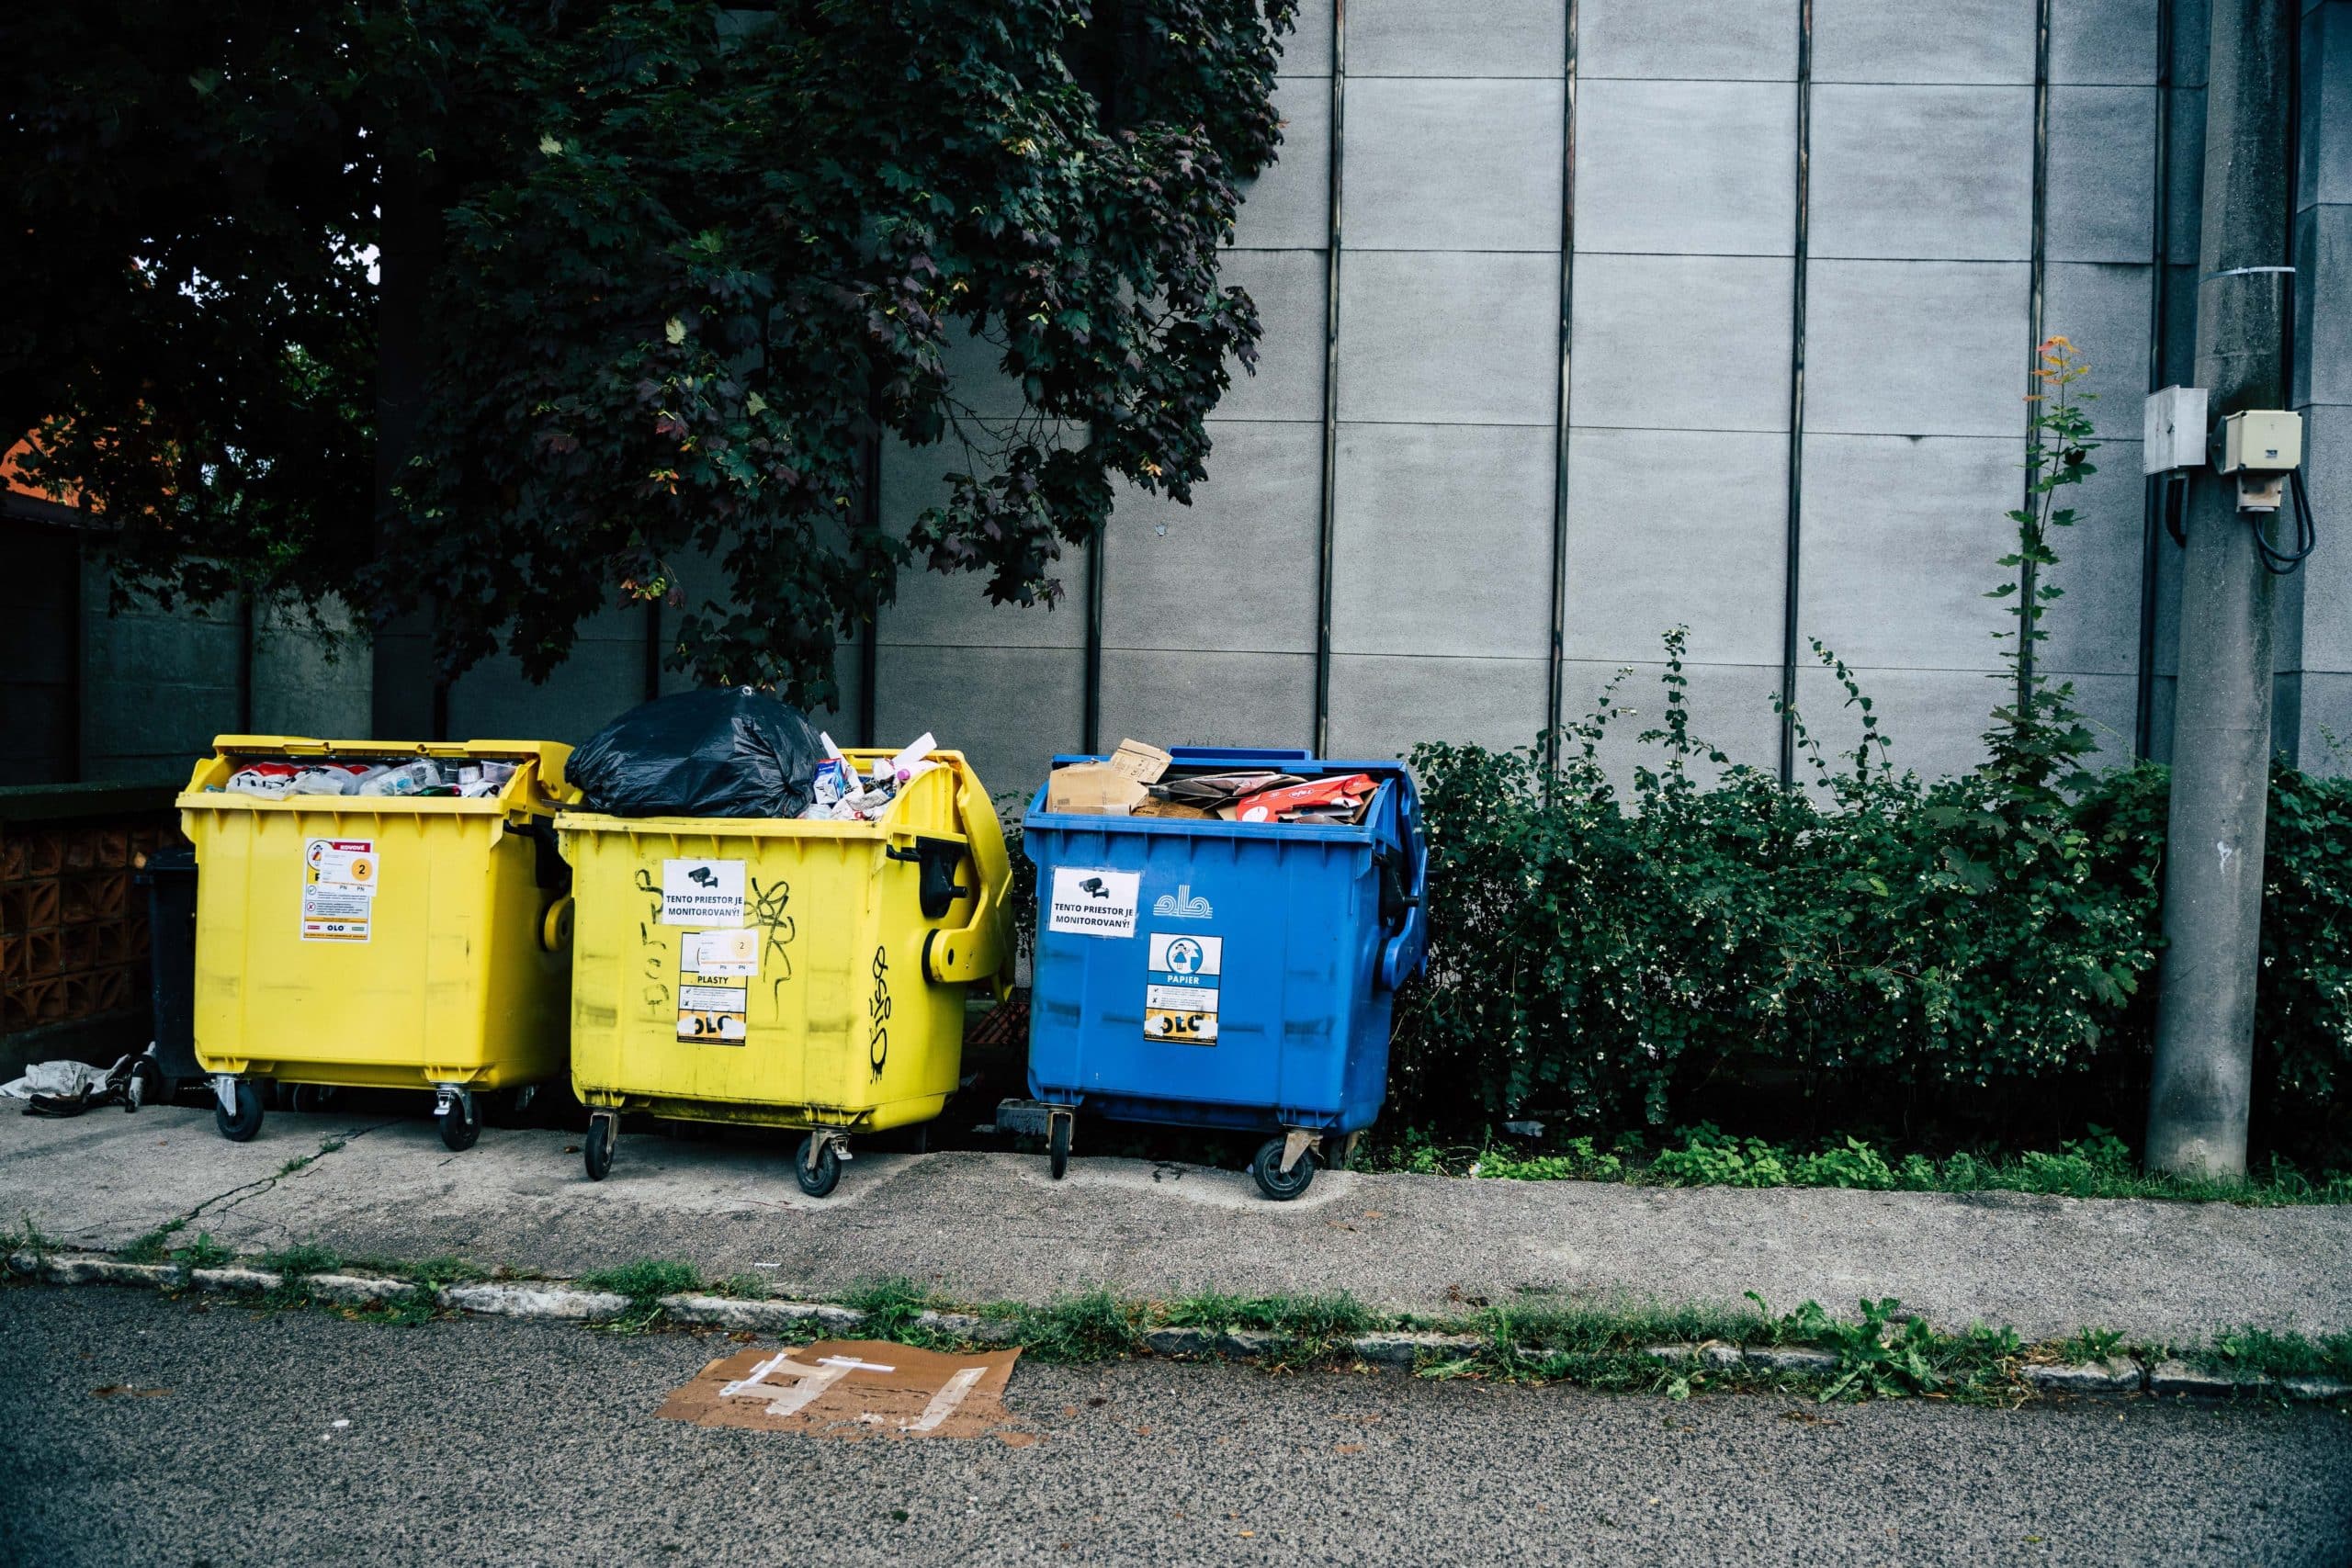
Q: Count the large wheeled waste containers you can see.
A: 3